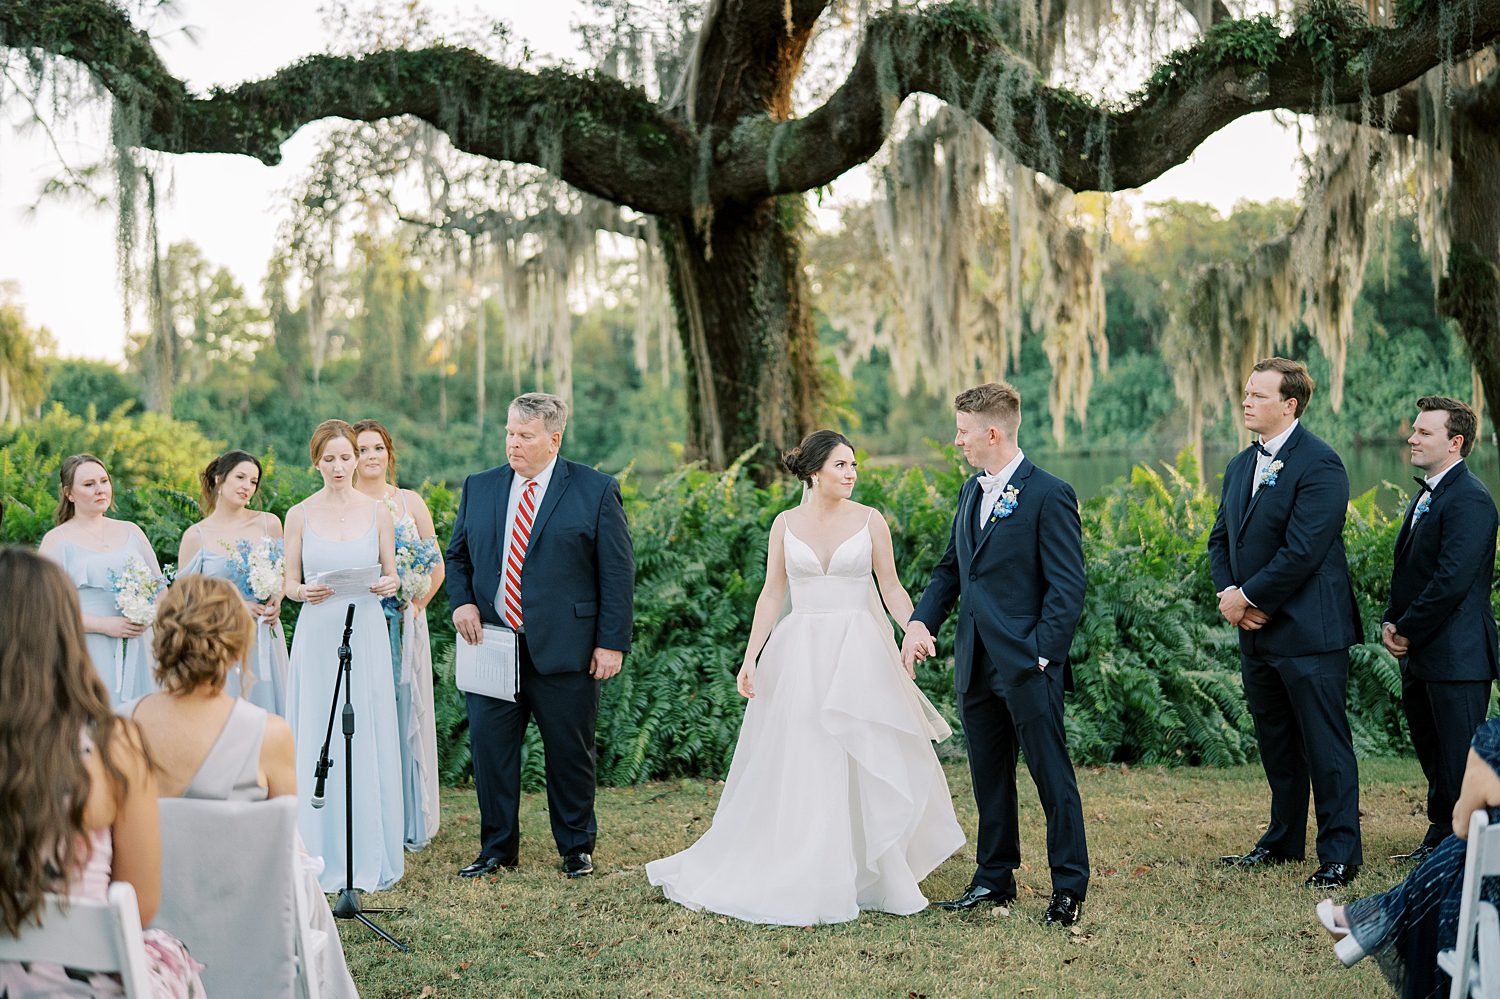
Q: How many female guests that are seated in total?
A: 3